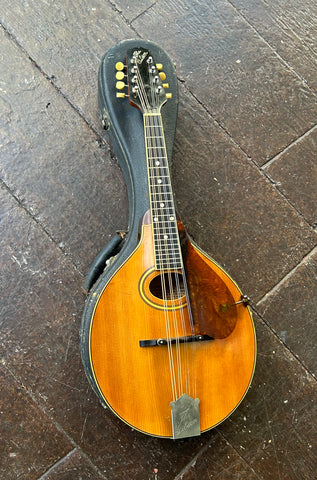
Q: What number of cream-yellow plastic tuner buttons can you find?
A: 8